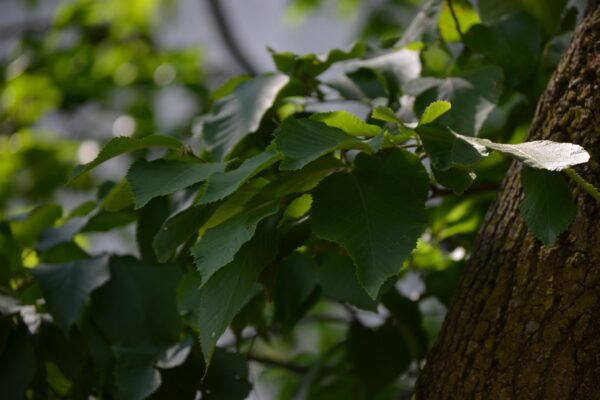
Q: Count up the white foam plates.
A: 0